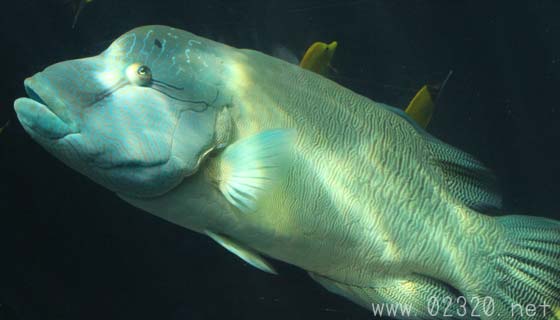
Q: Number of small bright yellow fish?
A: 2